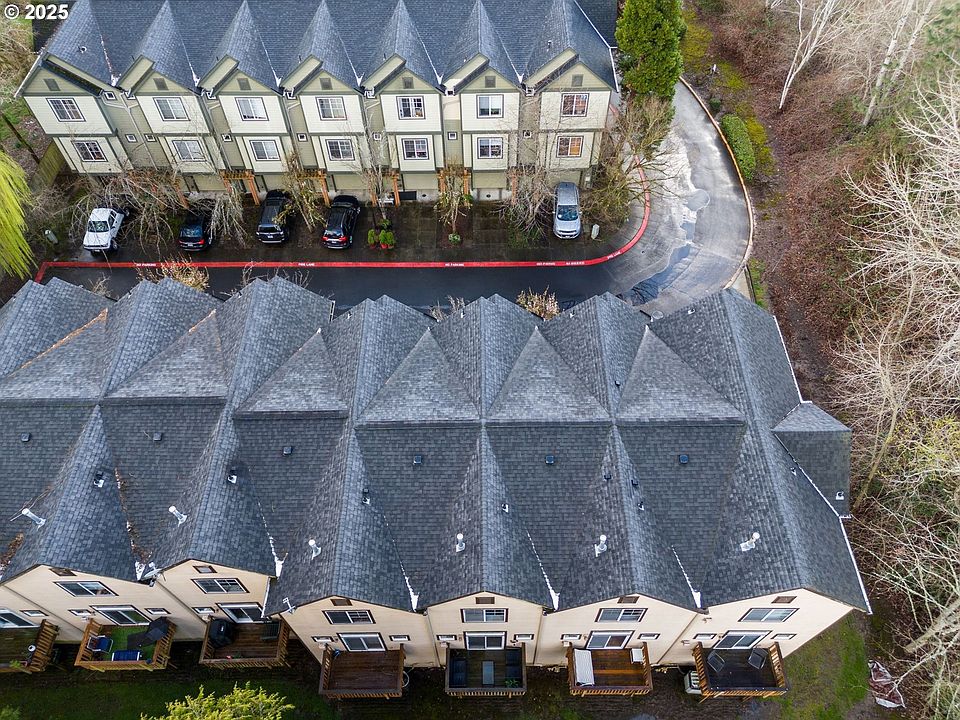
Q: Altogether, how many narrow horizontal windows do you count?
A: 12